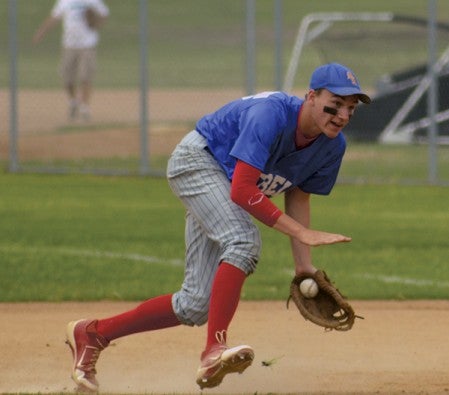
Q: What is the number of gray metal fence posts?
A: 5